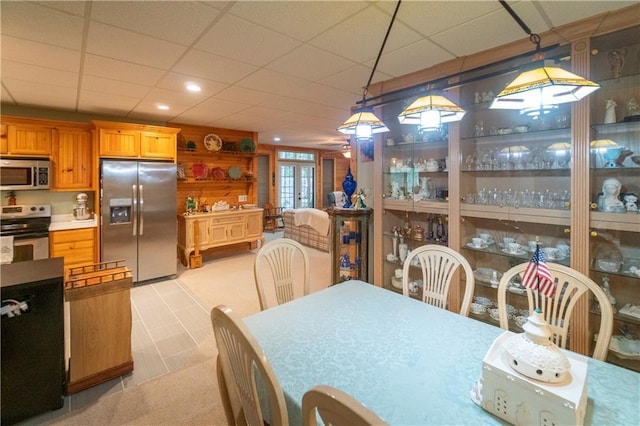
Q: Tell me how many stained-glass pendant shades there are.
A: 3